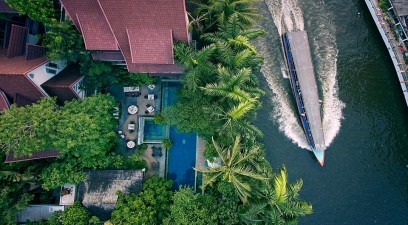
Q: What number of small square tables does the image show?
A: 4